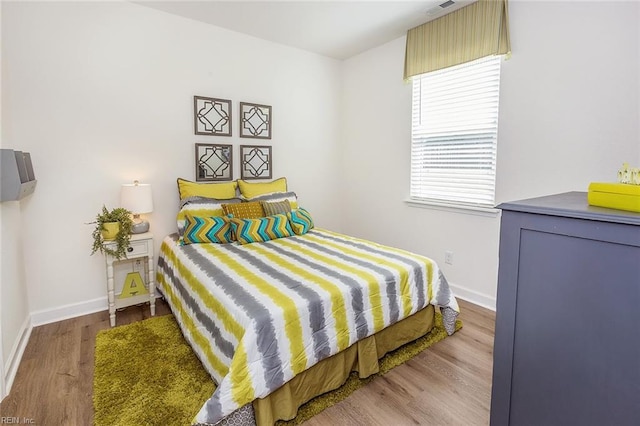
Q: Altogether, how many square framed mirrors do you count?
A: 4